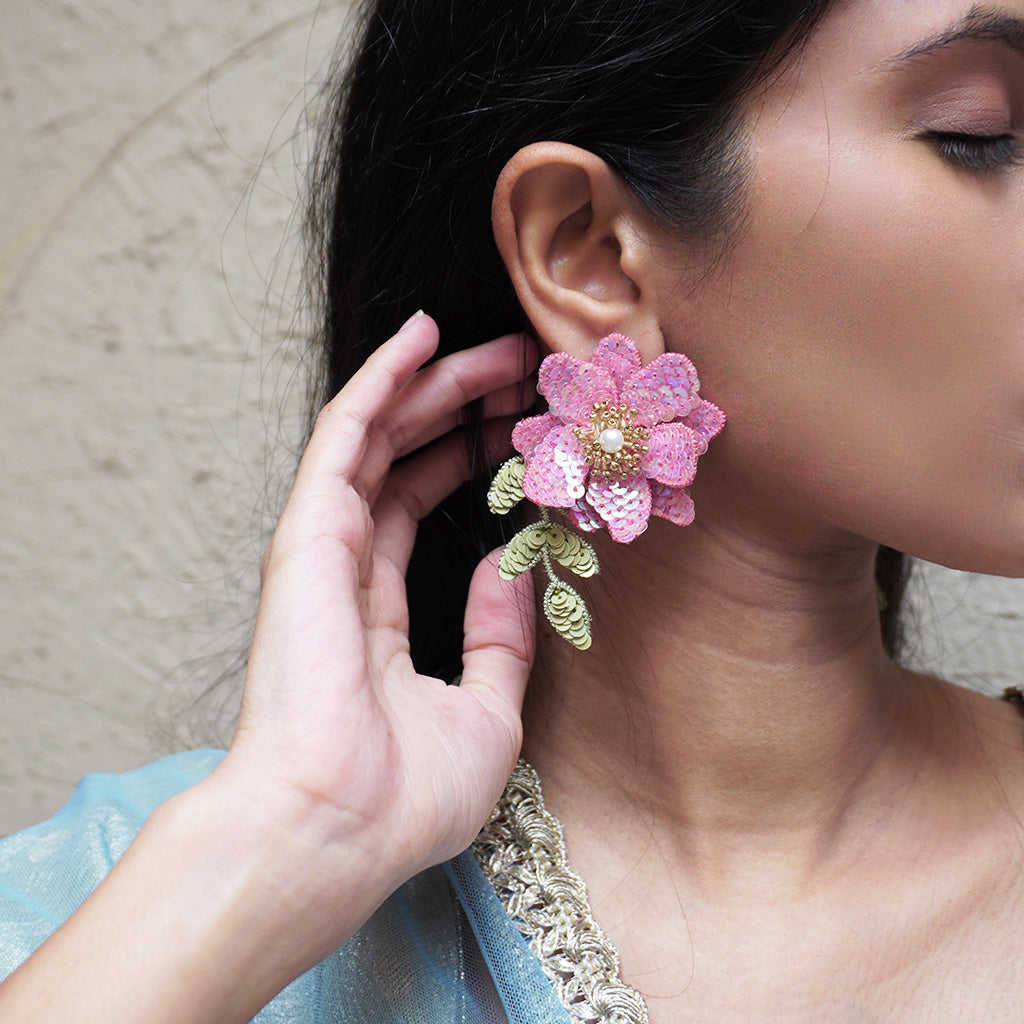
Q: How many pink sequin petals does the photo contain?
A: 10